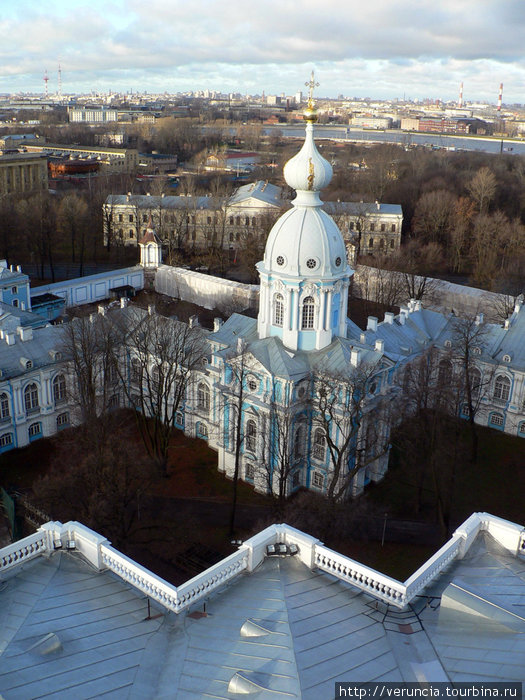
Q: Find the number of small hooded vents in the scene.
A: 3